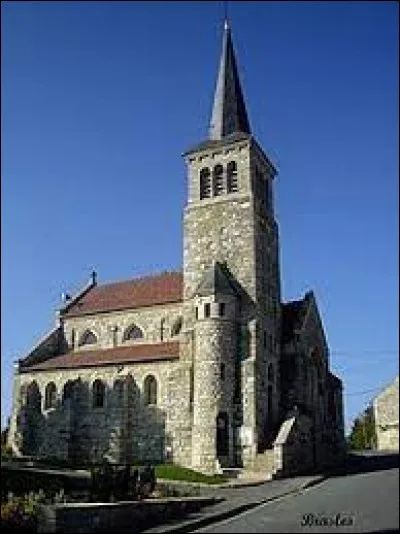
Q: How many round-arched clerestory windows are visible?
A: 3